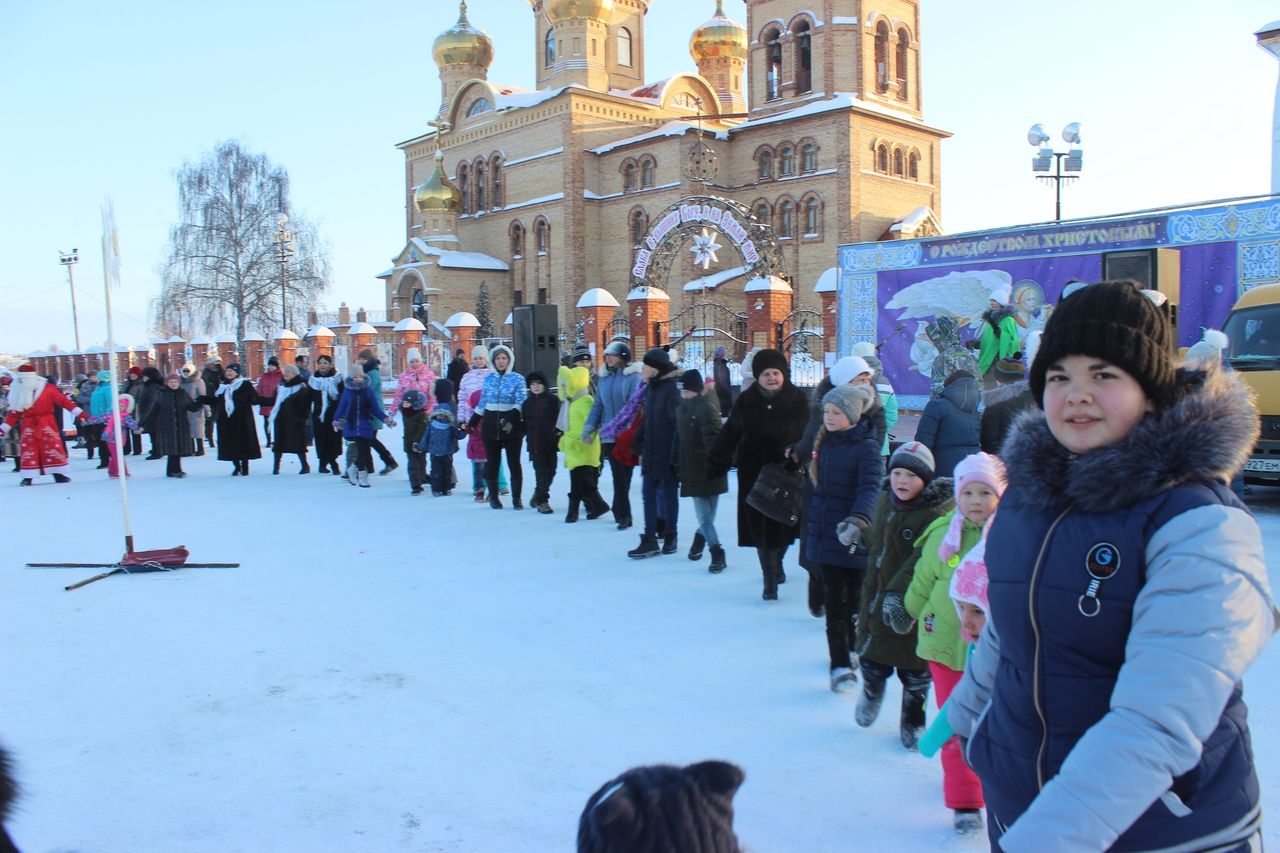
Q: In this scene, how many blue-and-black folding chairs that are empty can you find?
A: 0